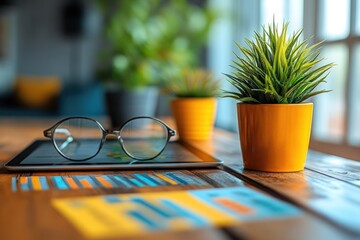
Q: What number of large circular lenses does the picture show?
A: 2